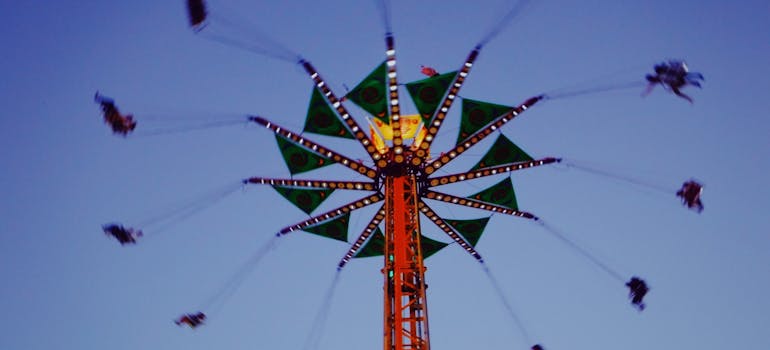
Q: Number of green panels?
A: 12